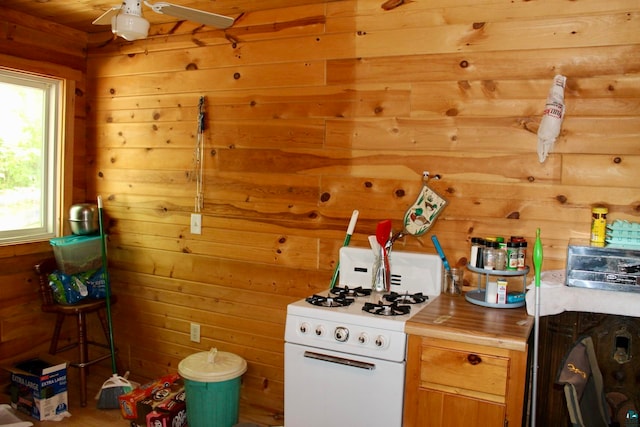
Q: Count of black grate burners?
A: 4